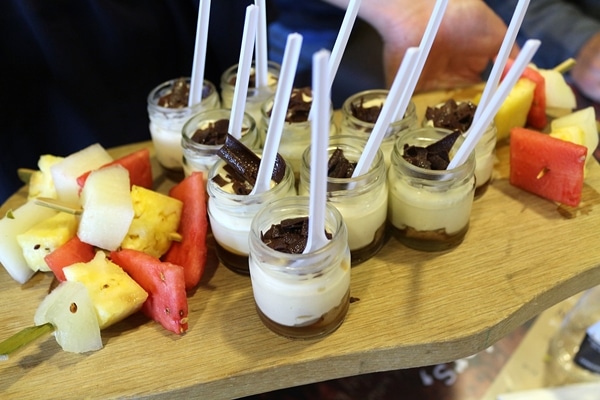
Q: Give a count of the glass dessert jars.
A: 10